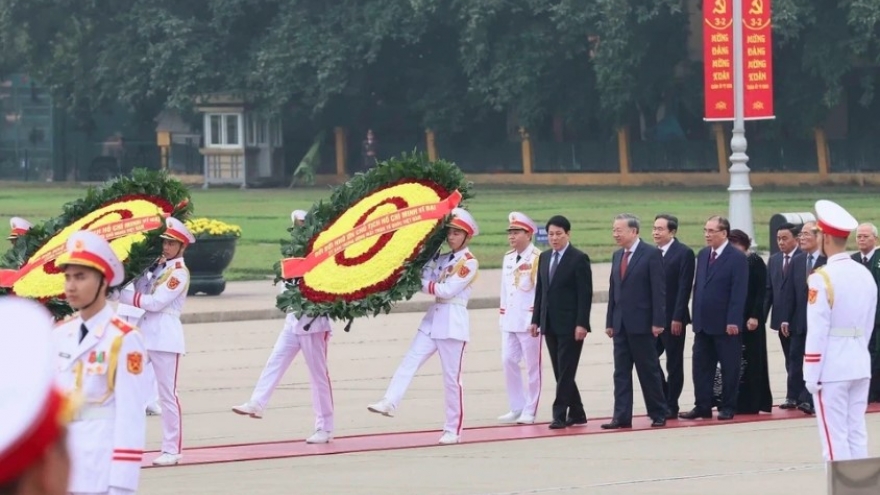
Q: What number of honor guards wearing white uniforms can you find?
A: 8